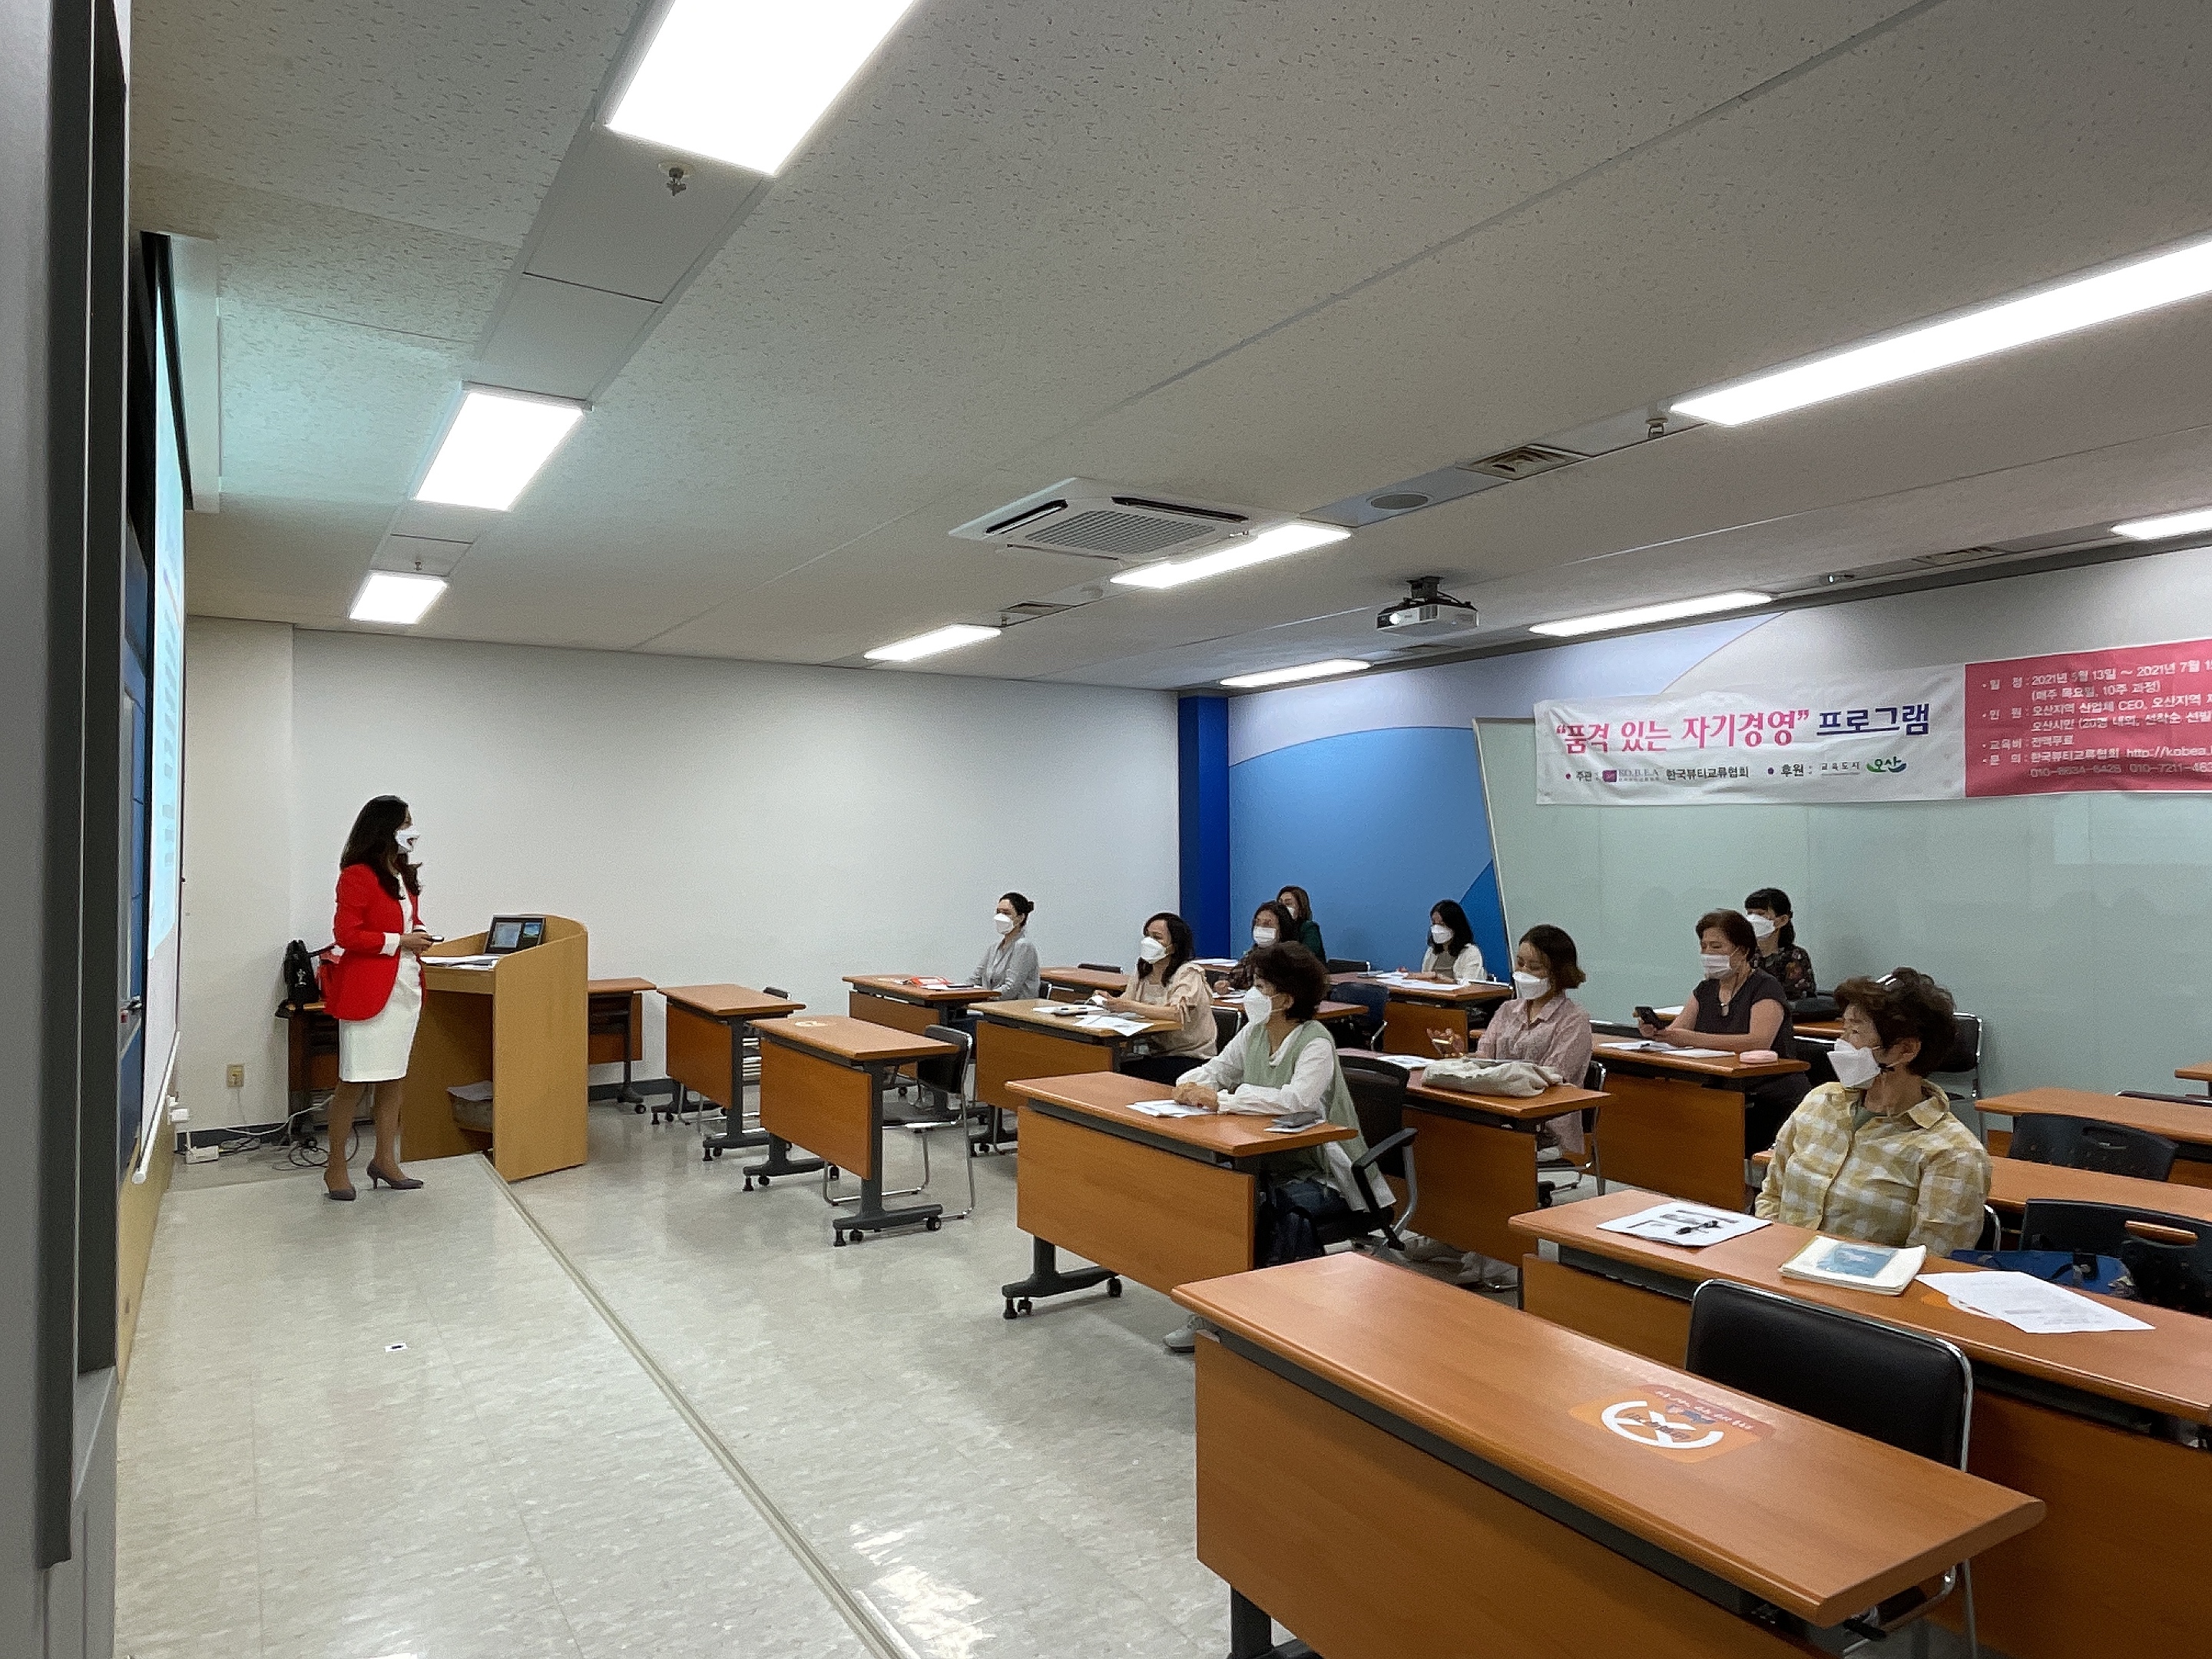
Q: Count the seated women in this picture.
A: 10